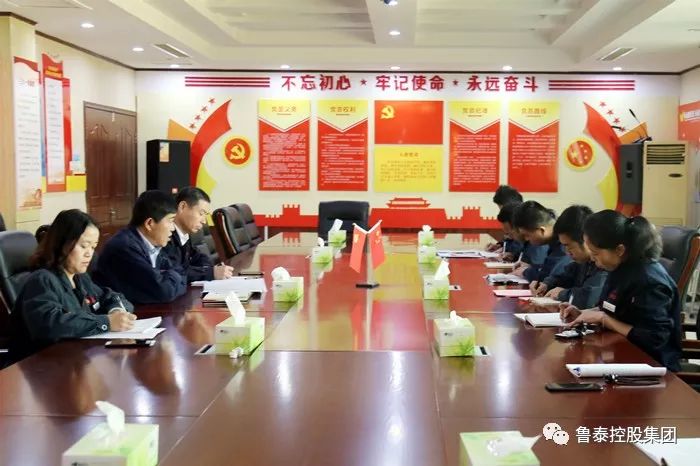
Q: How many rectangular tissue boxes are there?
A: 10